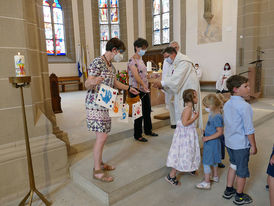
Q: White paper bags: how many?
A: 4